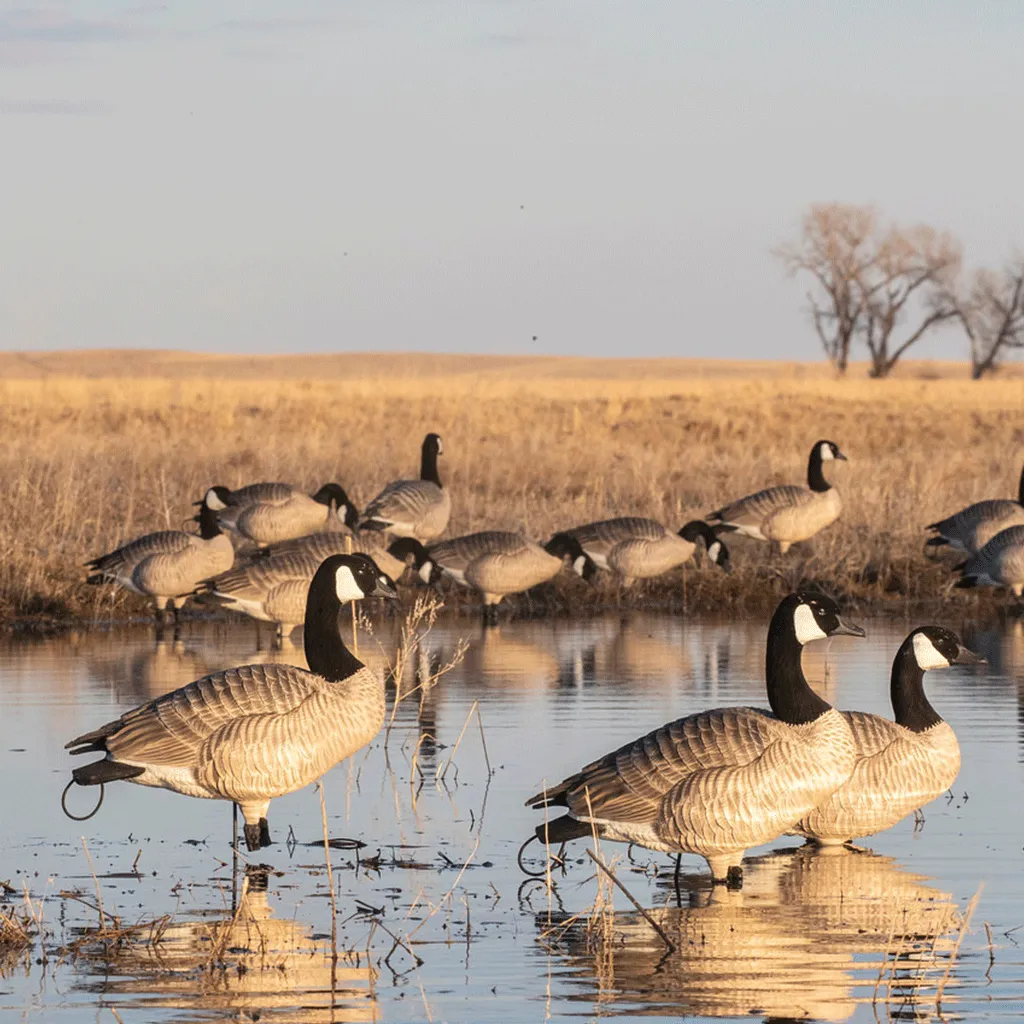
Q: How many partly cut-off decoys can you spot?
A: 2